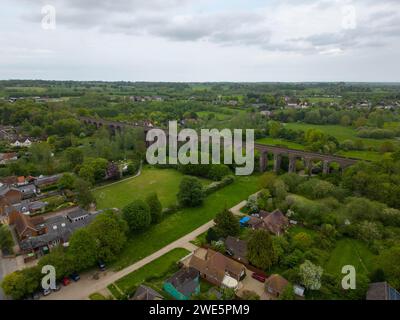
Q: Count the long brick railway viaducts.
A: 1